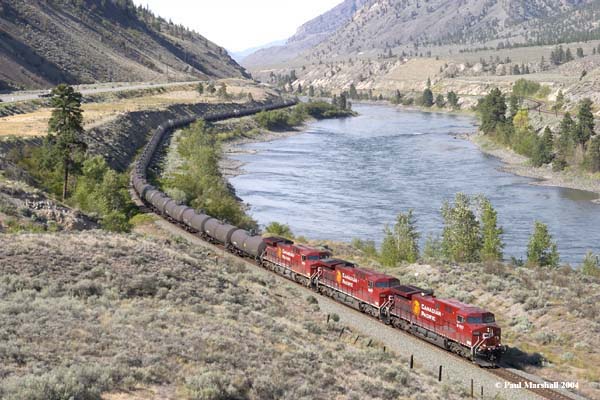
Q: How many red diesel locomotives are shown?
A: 3